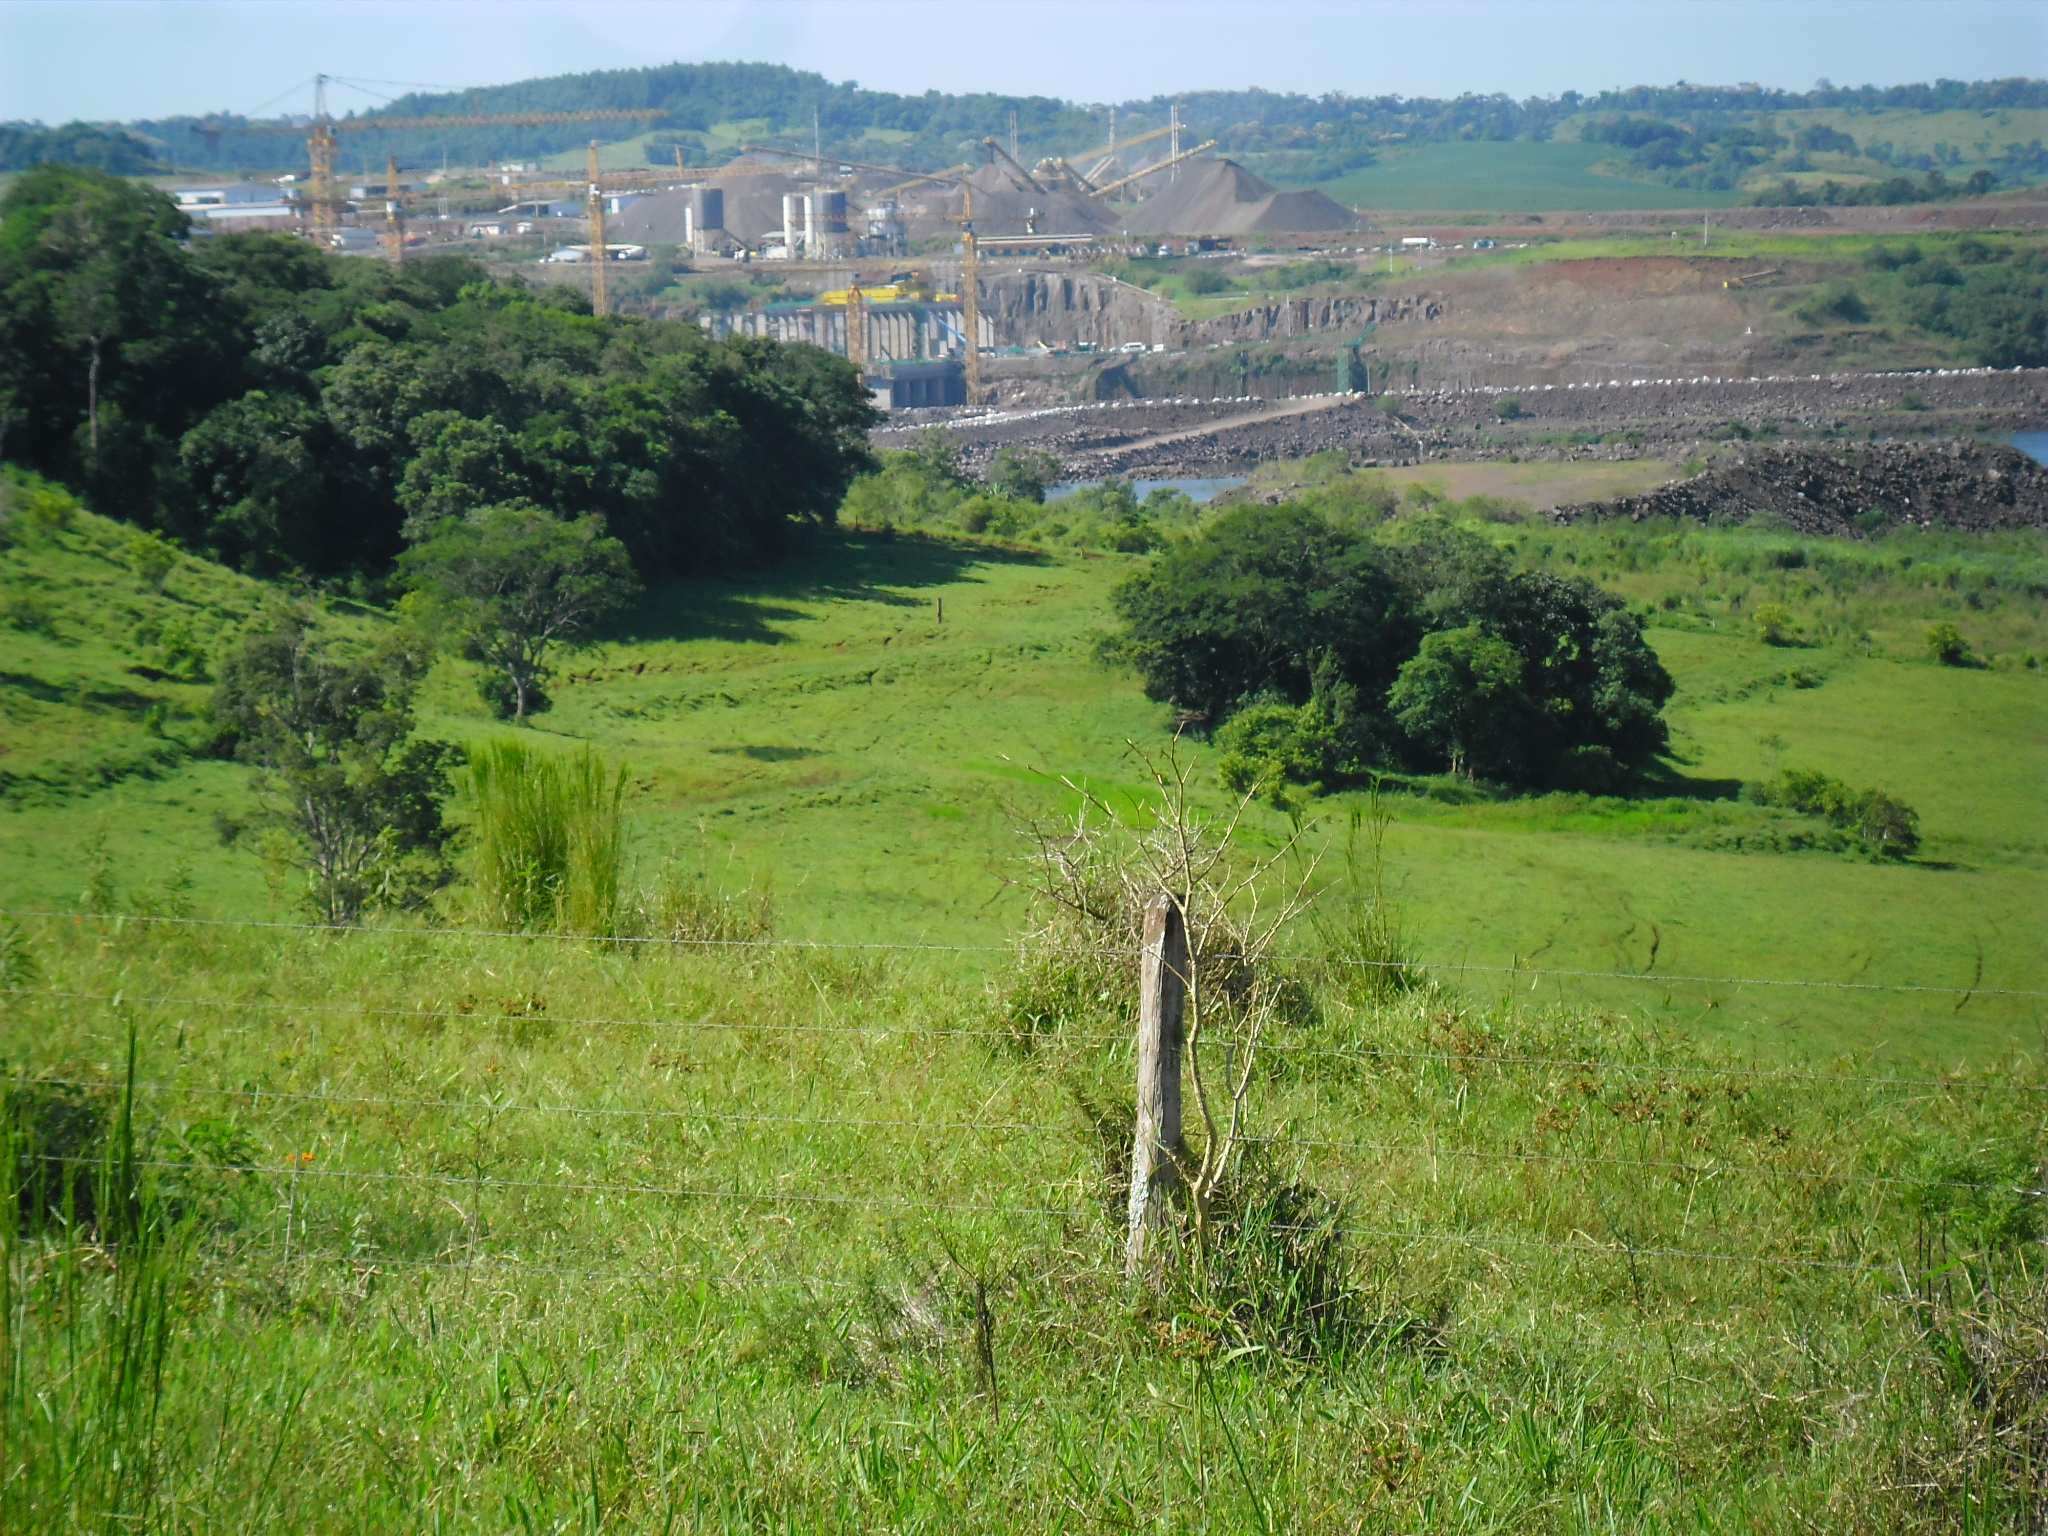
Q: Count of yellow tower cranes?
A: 5